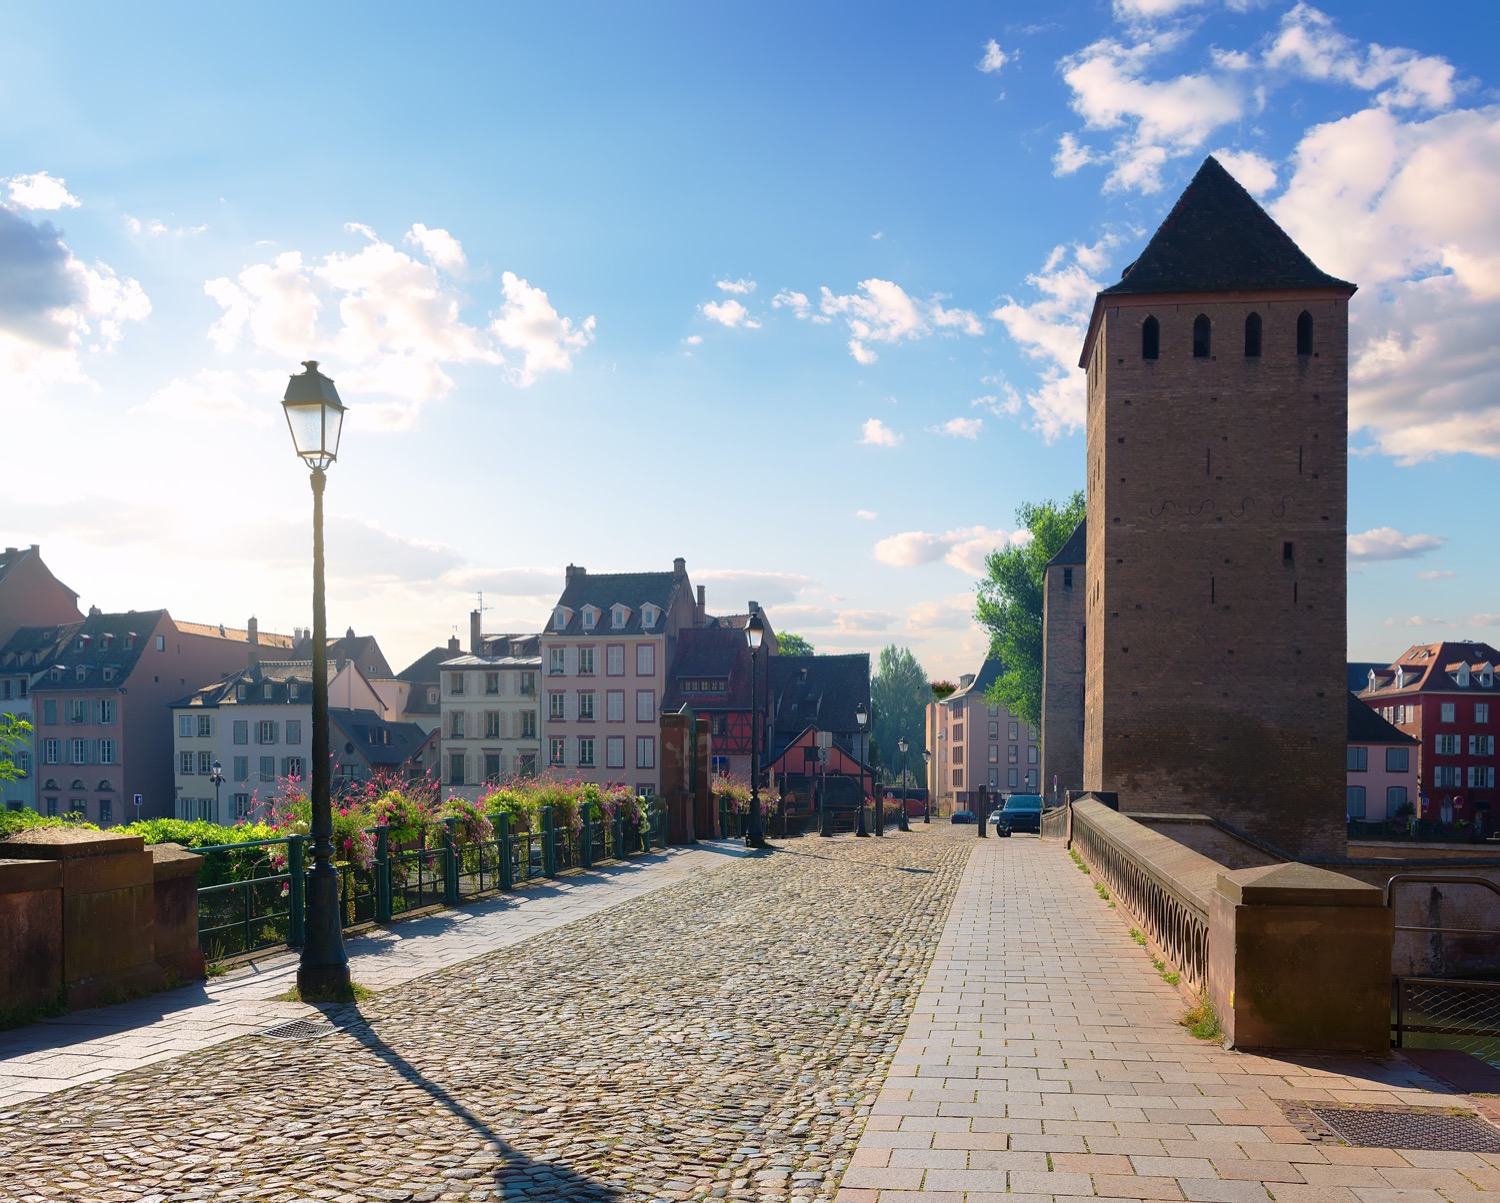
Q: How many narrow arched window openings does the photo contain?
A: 4